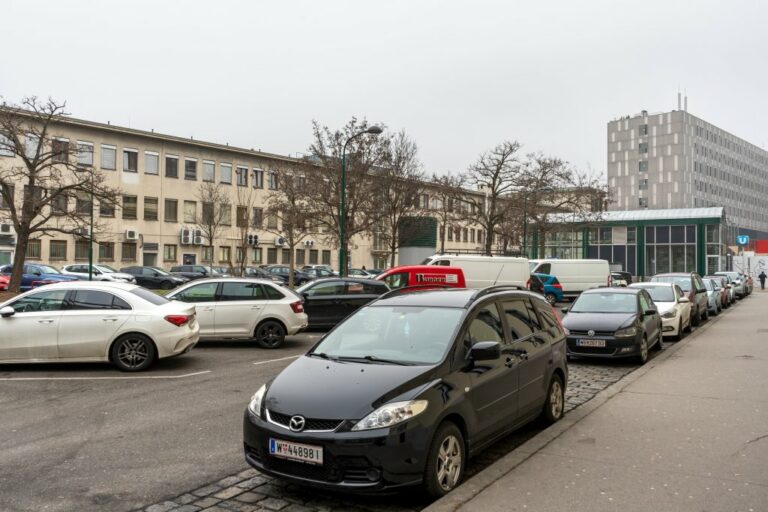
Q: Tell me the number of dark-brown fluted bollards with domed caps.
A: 0